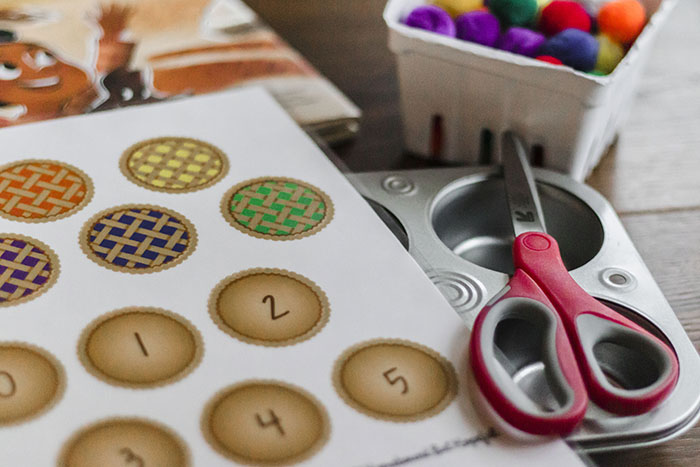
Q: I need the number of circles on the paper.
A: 11